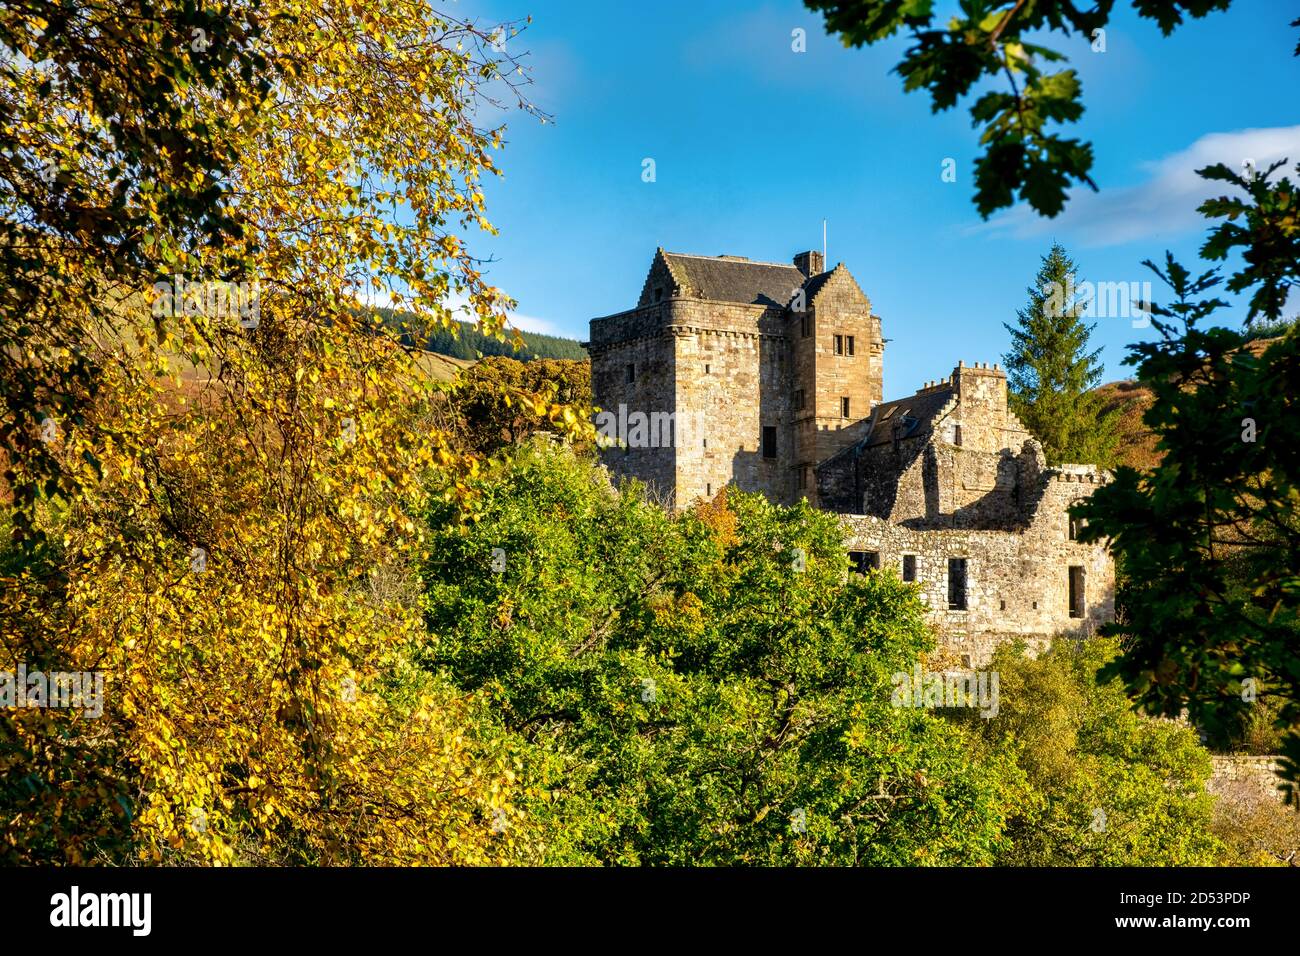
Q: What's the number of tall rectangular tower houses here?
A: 1